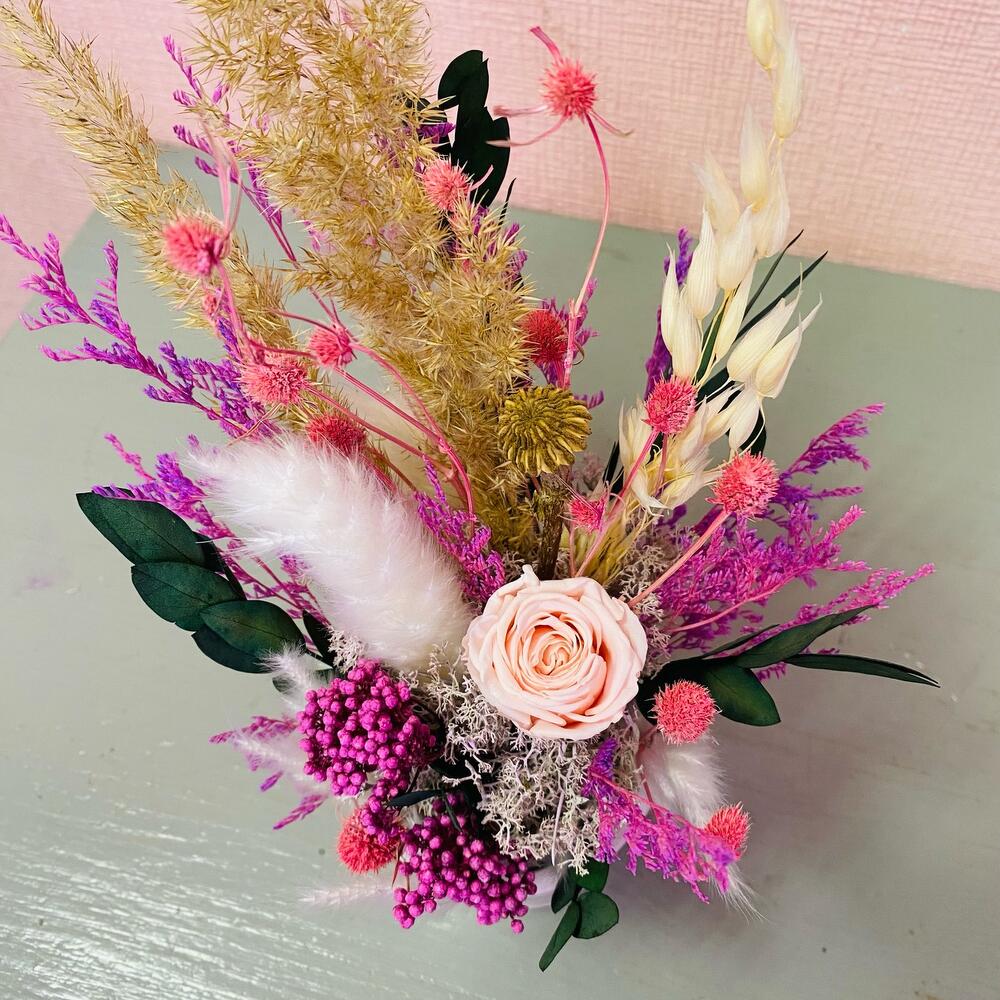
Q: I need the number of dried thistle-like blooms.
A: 13